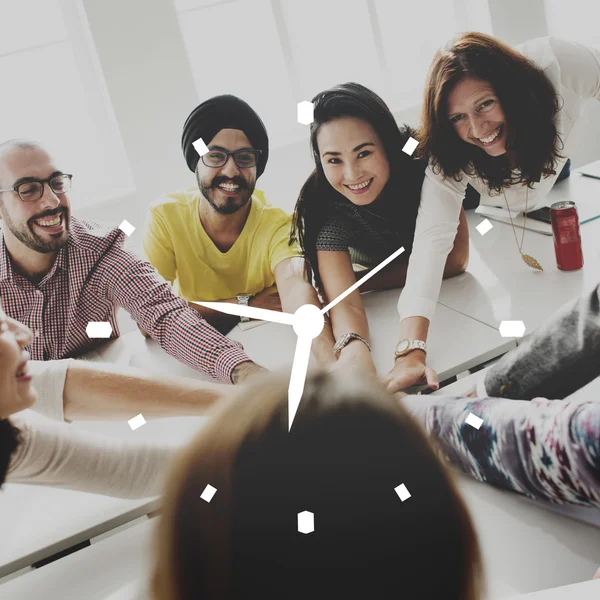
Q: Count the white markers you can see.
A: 12